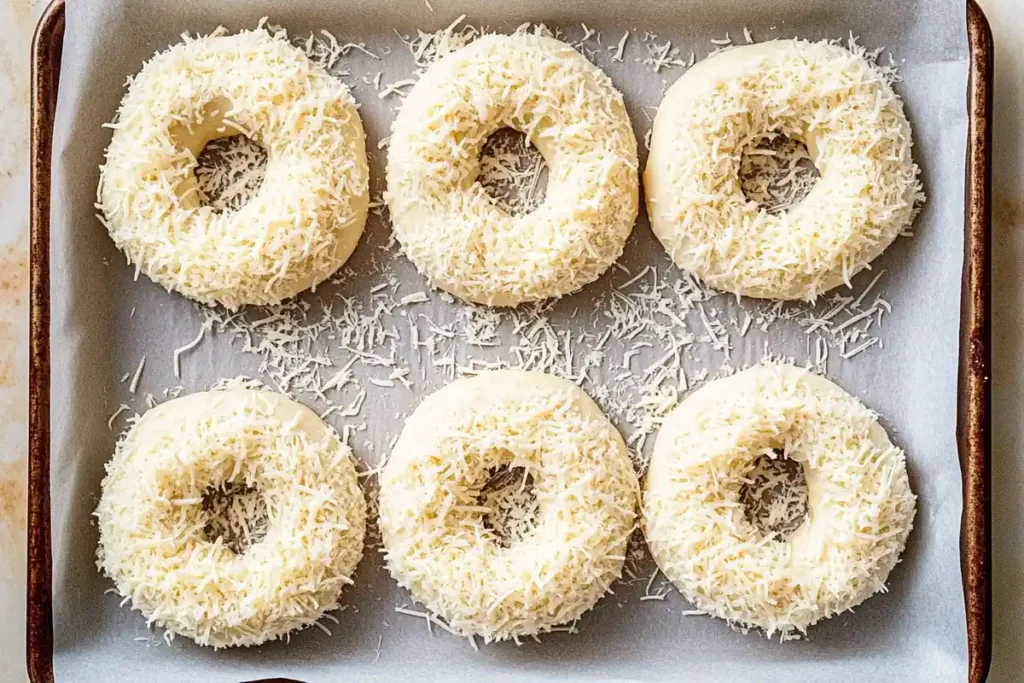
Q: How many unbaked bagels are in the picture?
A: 6